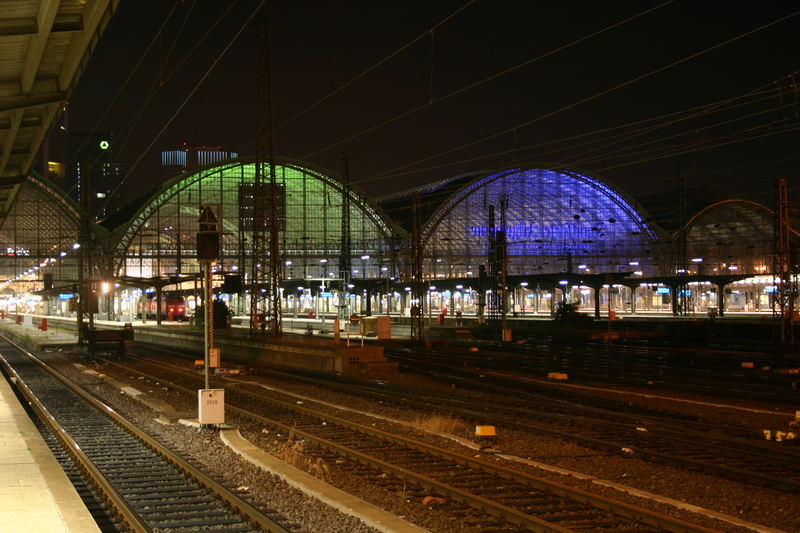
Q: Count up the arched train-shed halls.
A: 4